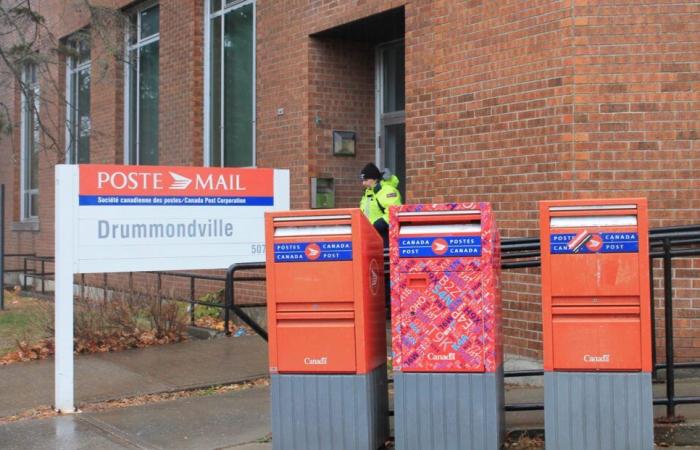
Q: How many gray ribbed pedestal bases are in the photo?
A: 3